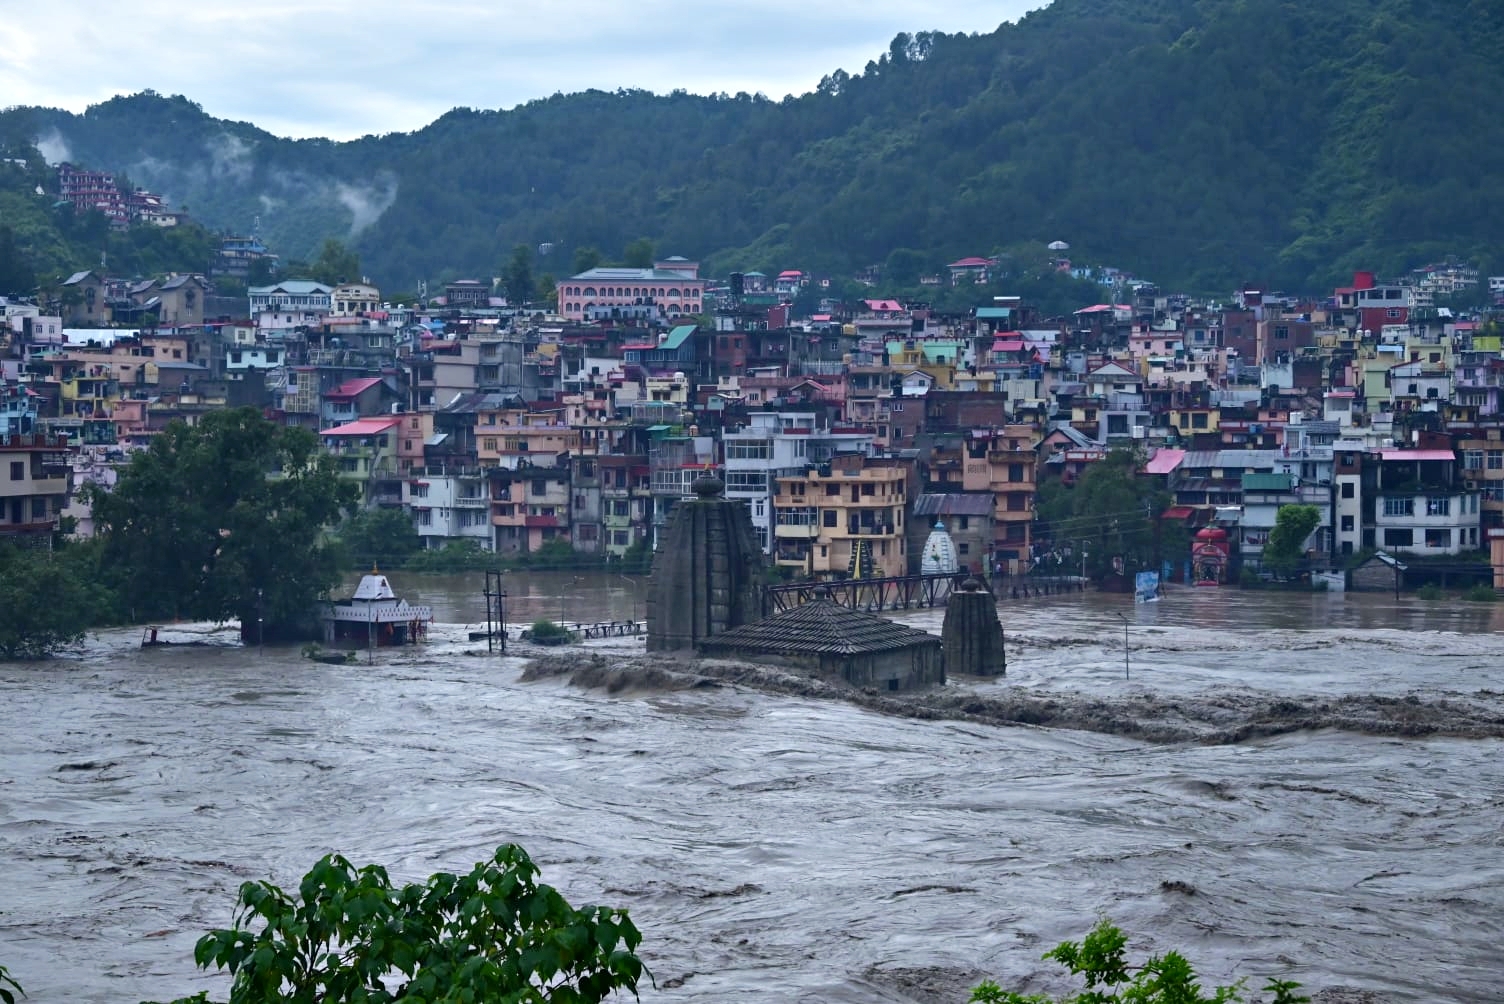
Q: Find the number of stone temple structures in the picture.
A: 3